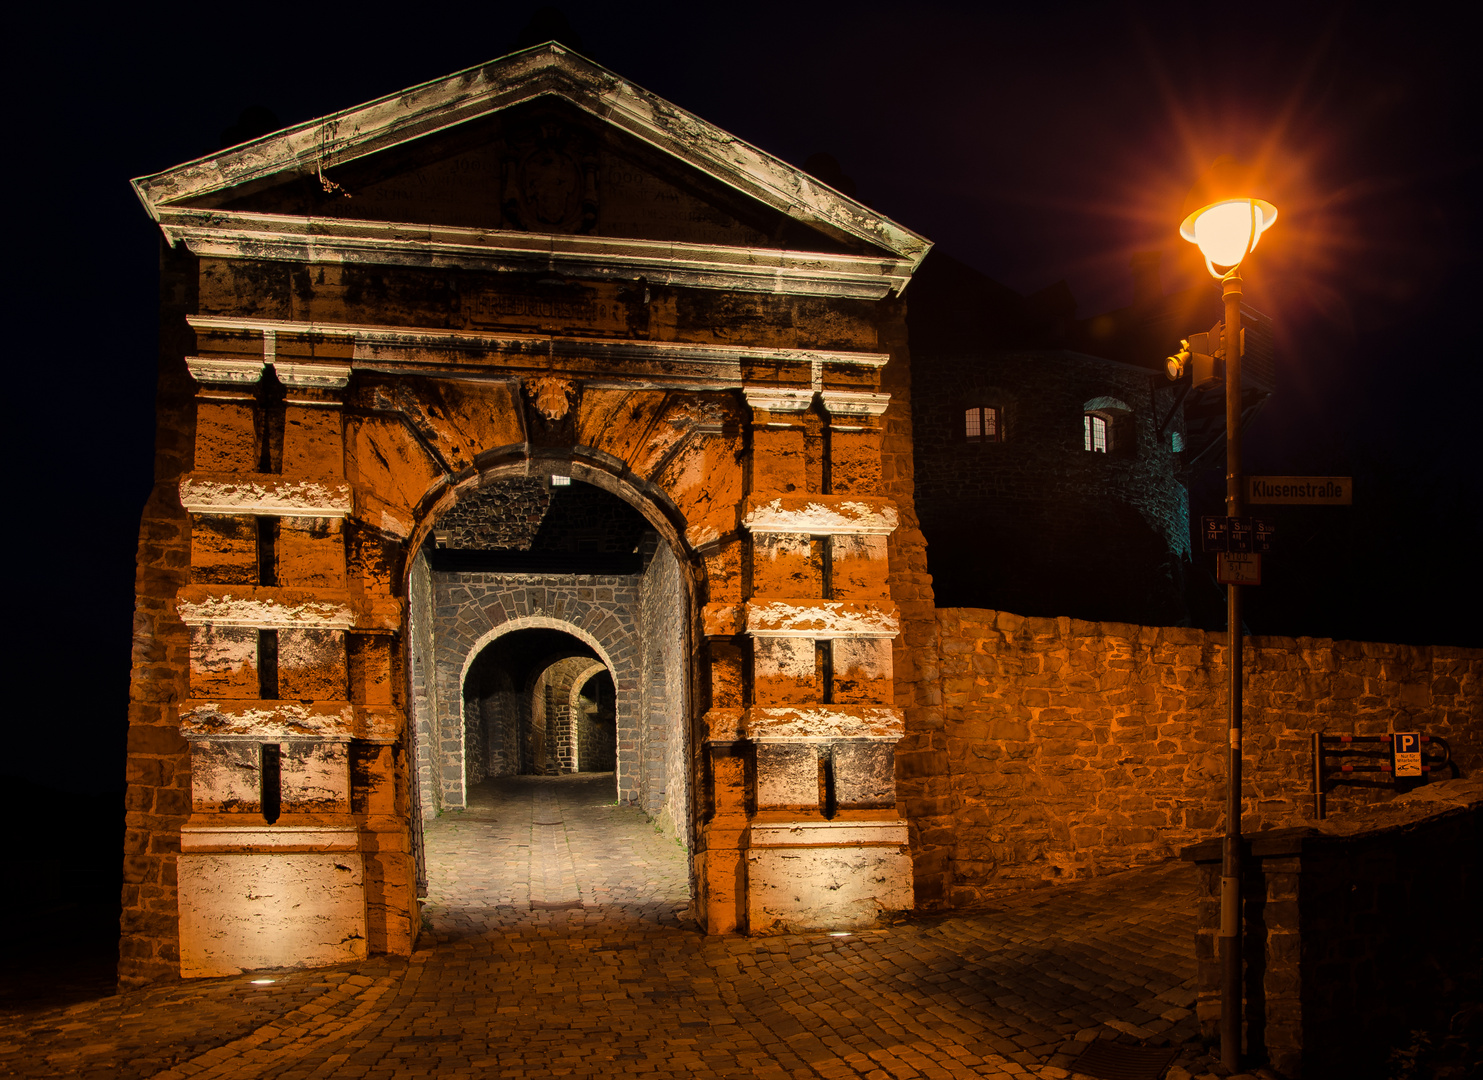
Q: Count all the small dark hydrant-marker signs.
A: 3